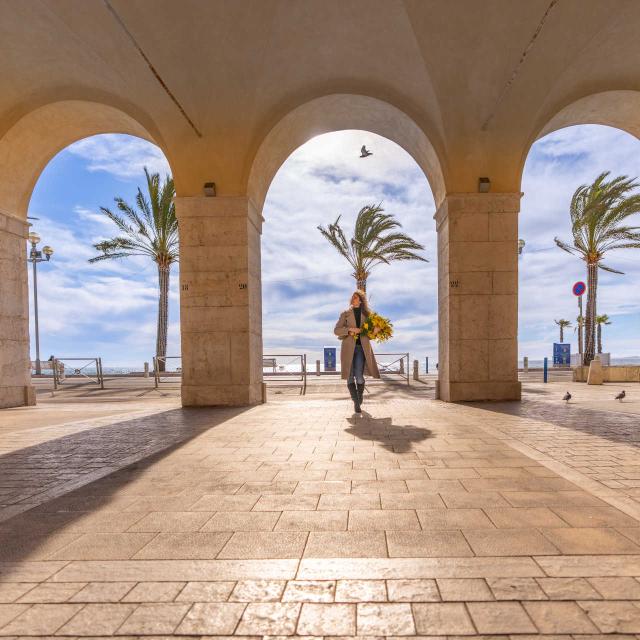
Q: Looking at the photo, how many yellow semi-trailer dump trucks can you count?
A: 0